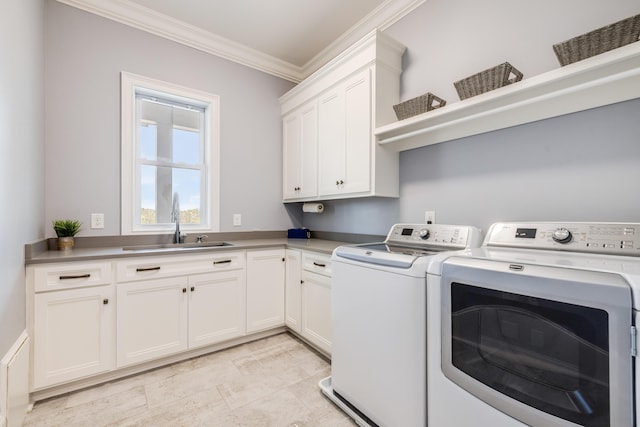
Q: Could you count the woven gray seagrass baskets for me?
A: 3